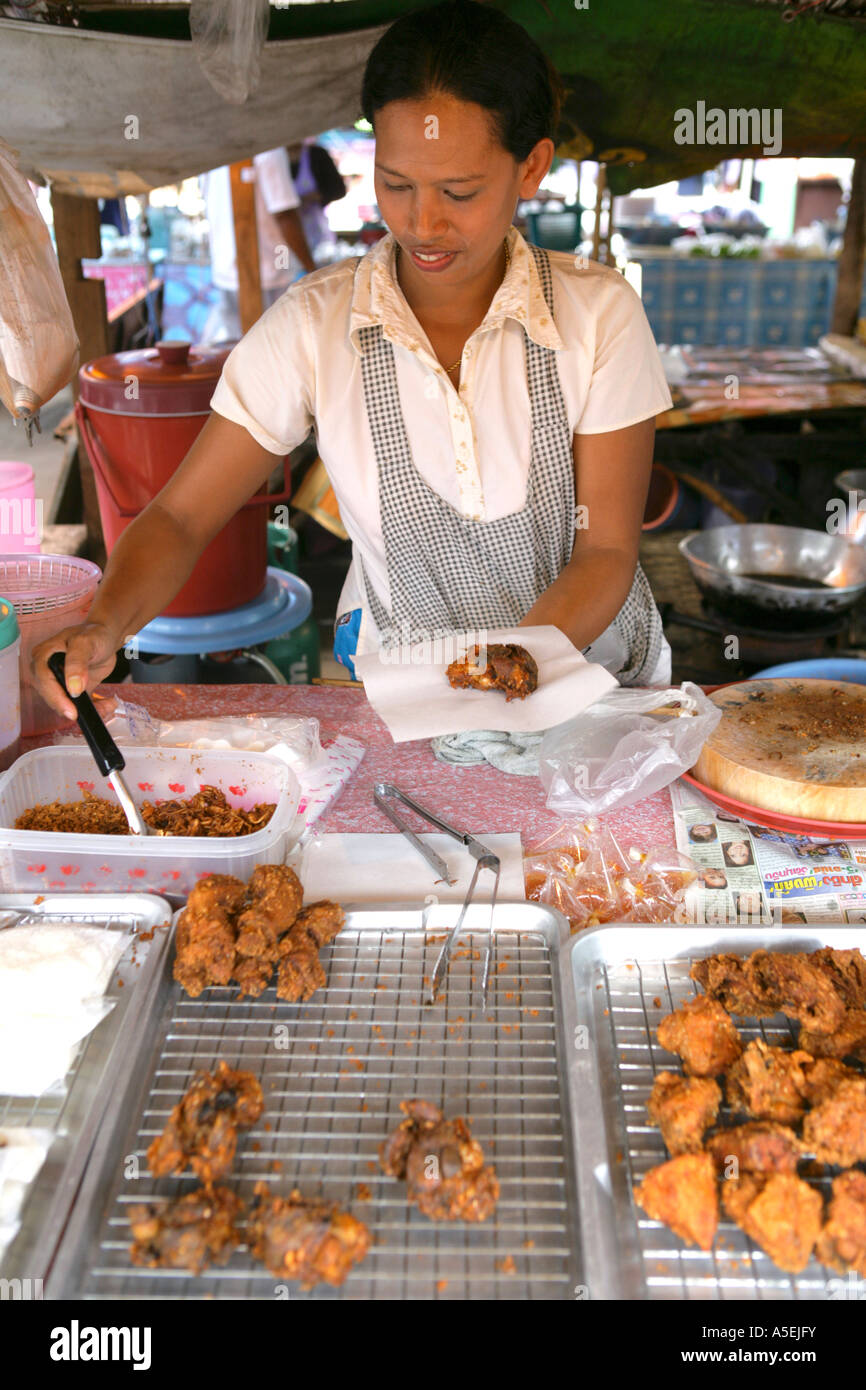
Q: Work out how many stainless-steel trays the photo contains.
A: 3